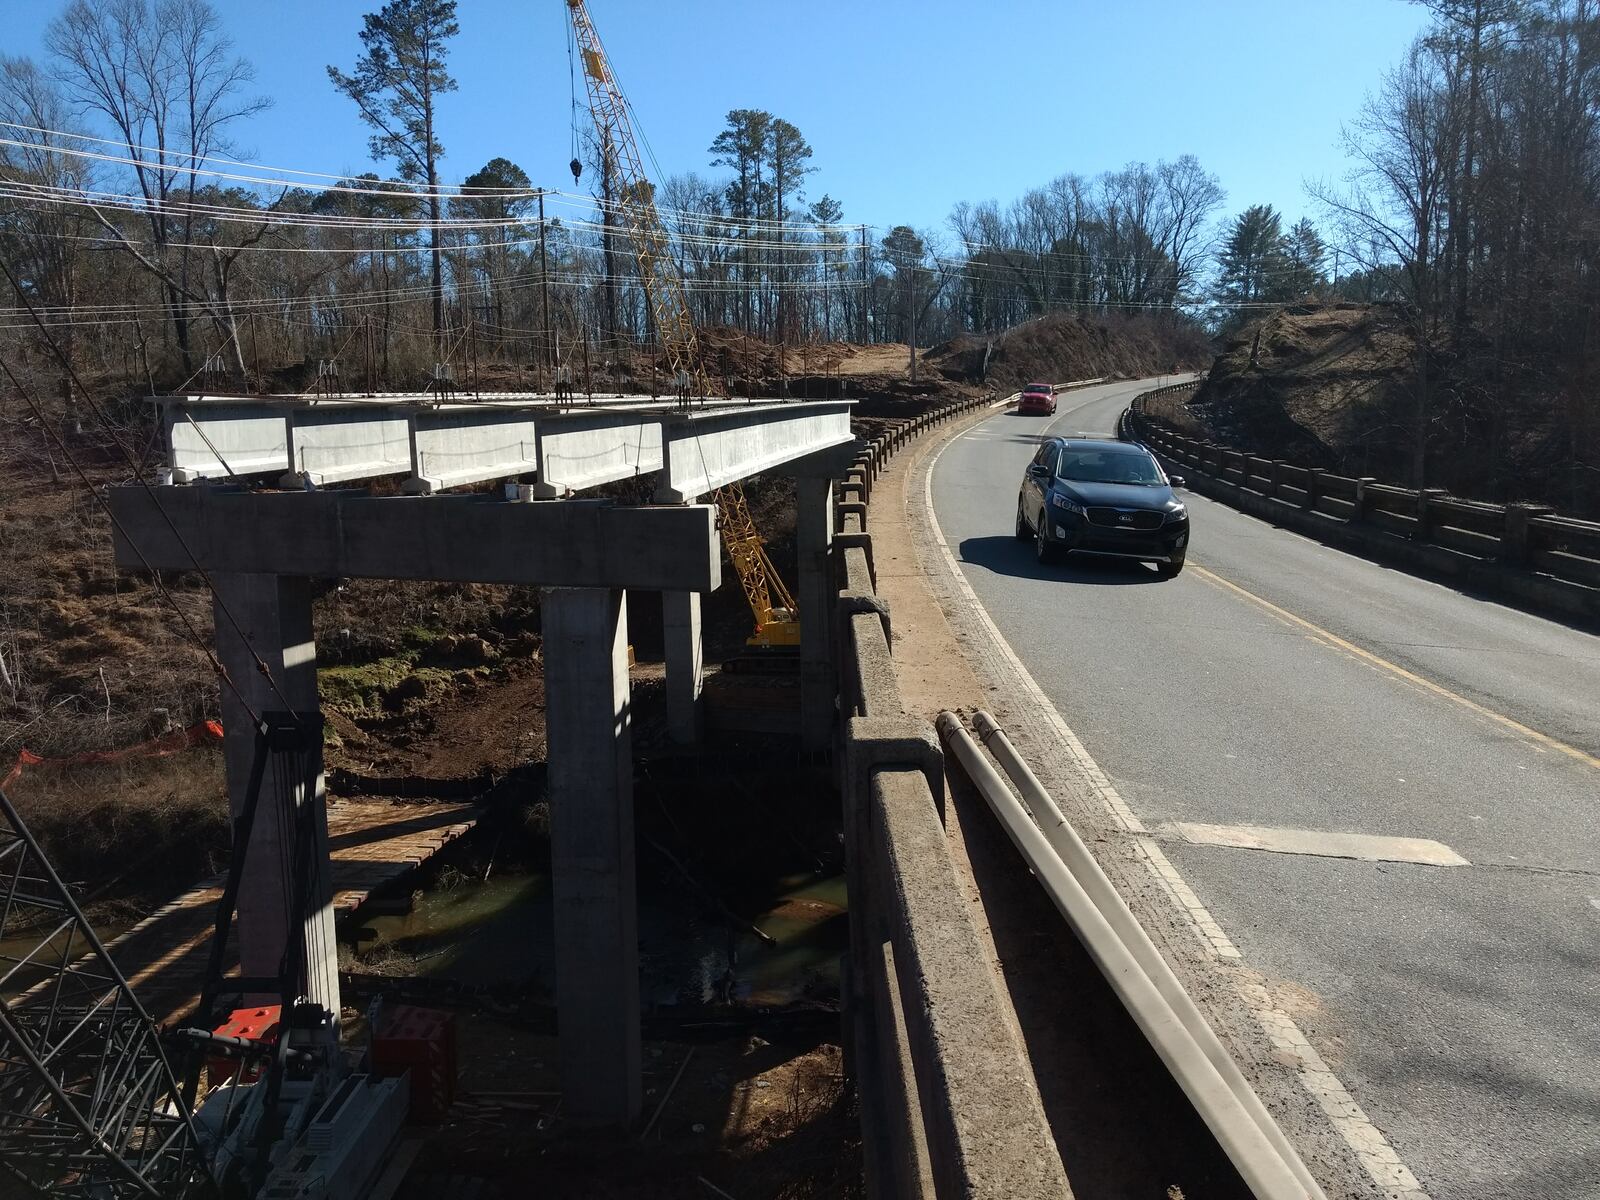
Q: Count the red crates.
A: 2